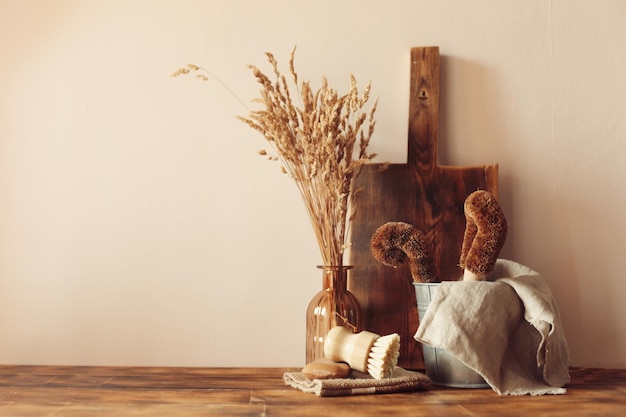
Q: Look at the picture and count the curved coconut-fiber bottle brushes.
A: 2